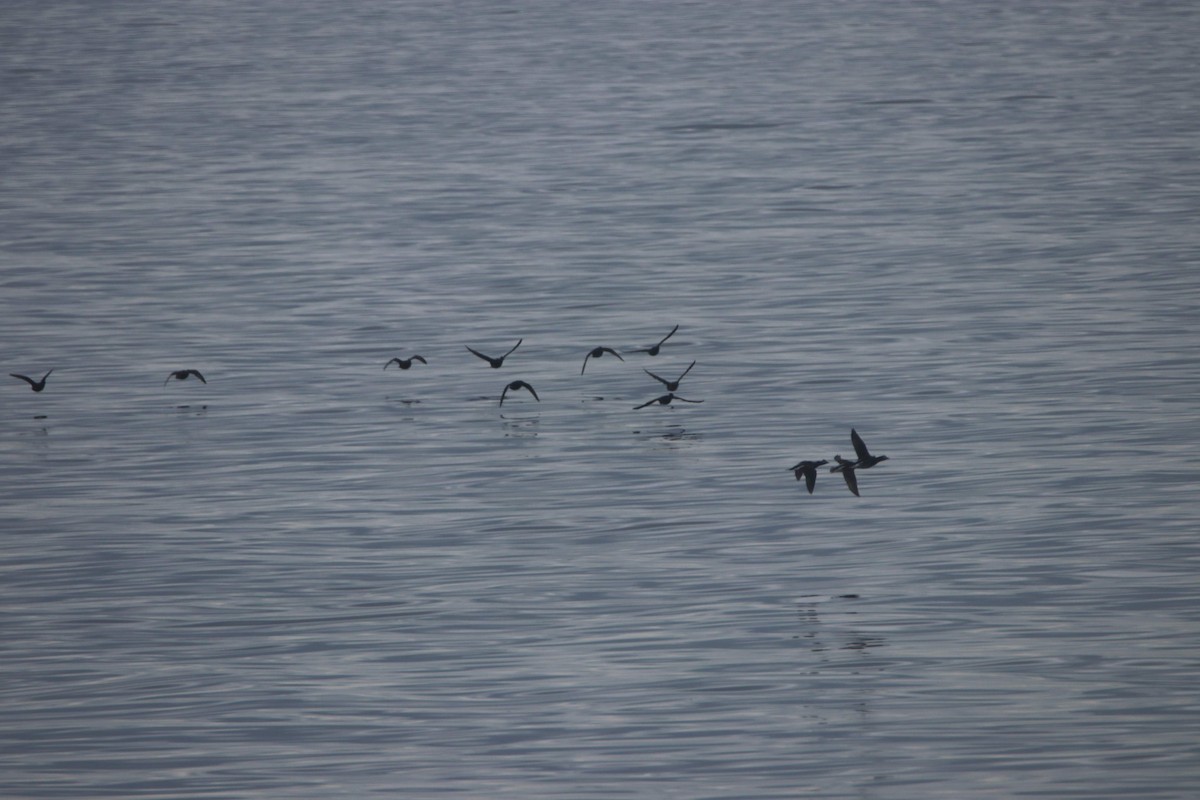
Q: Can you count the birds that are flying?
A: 12